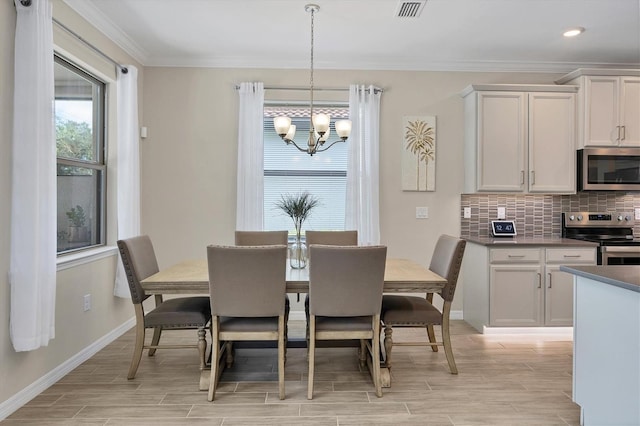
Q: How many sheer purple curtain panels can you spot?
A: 0